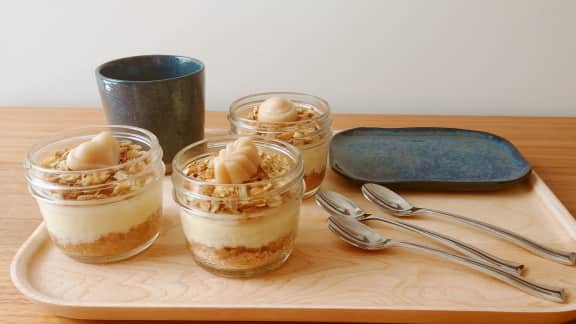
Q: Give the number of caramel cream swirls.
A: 3